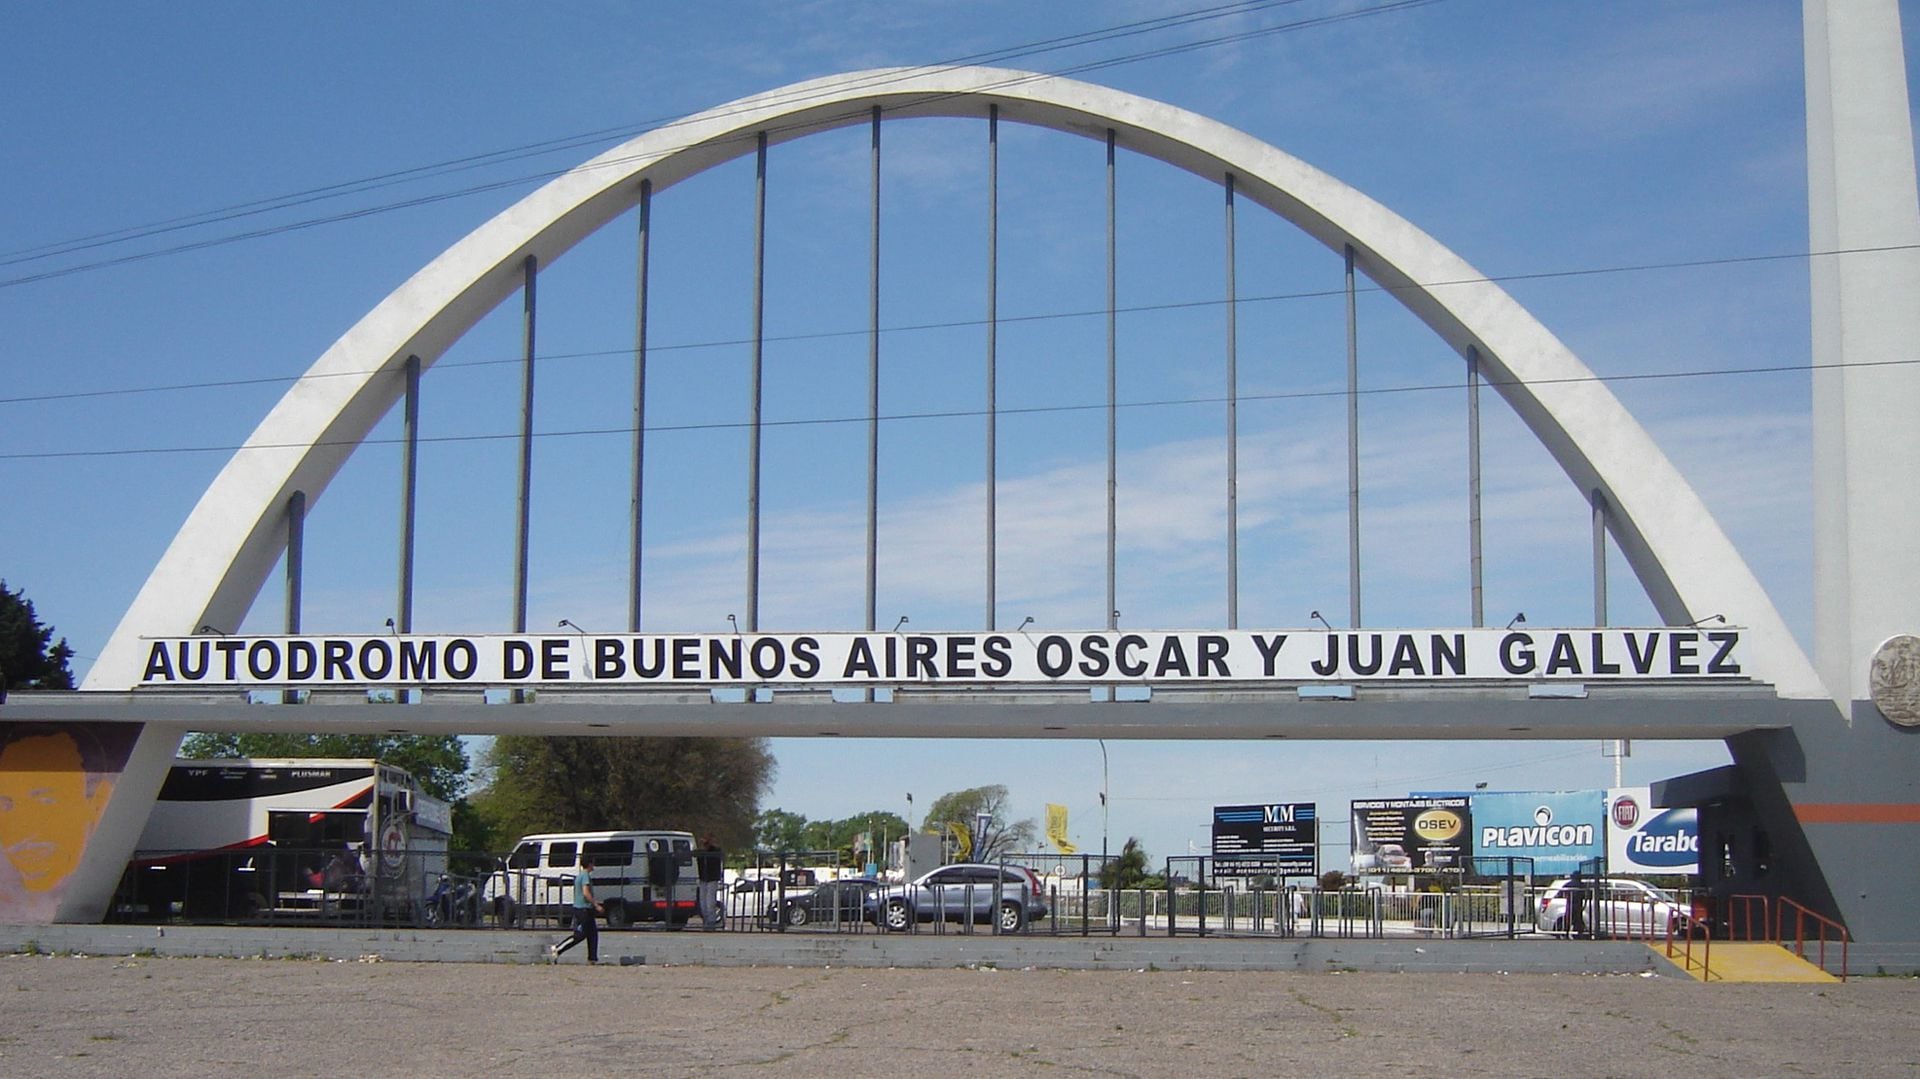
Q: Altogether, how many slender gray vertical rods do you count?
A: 12